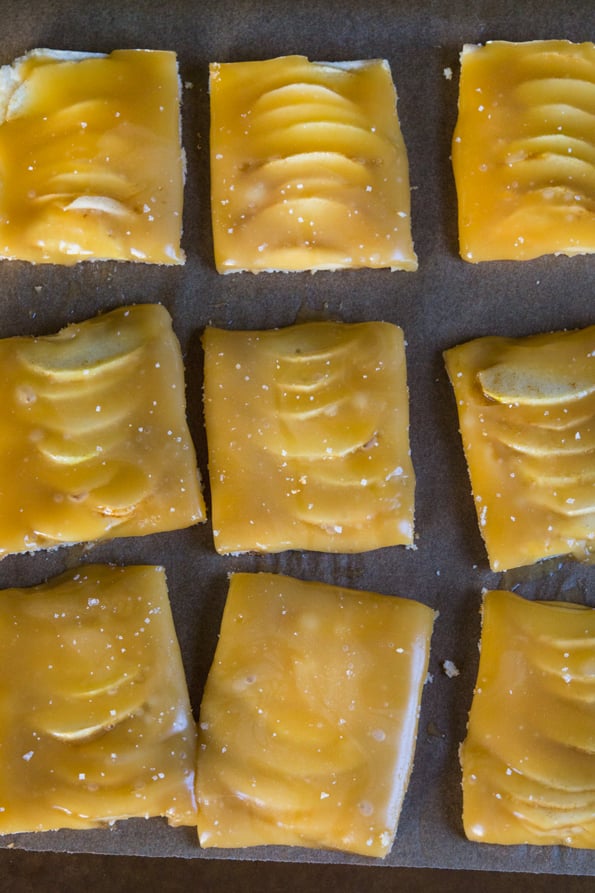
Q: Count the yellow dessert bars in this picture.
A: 9